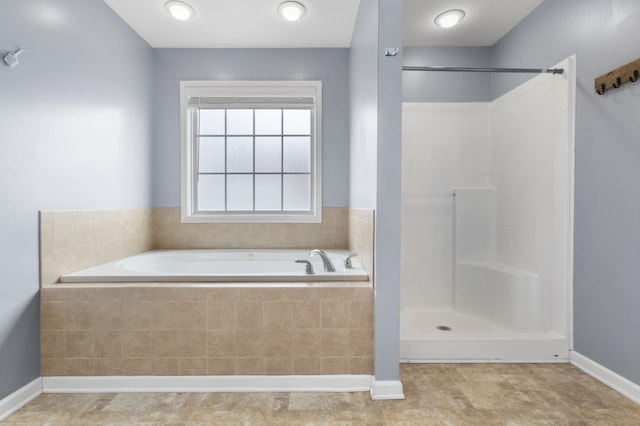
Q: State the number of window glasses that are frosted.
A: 12